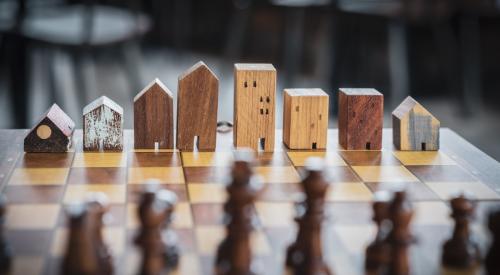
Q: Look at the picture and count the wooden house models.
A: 8